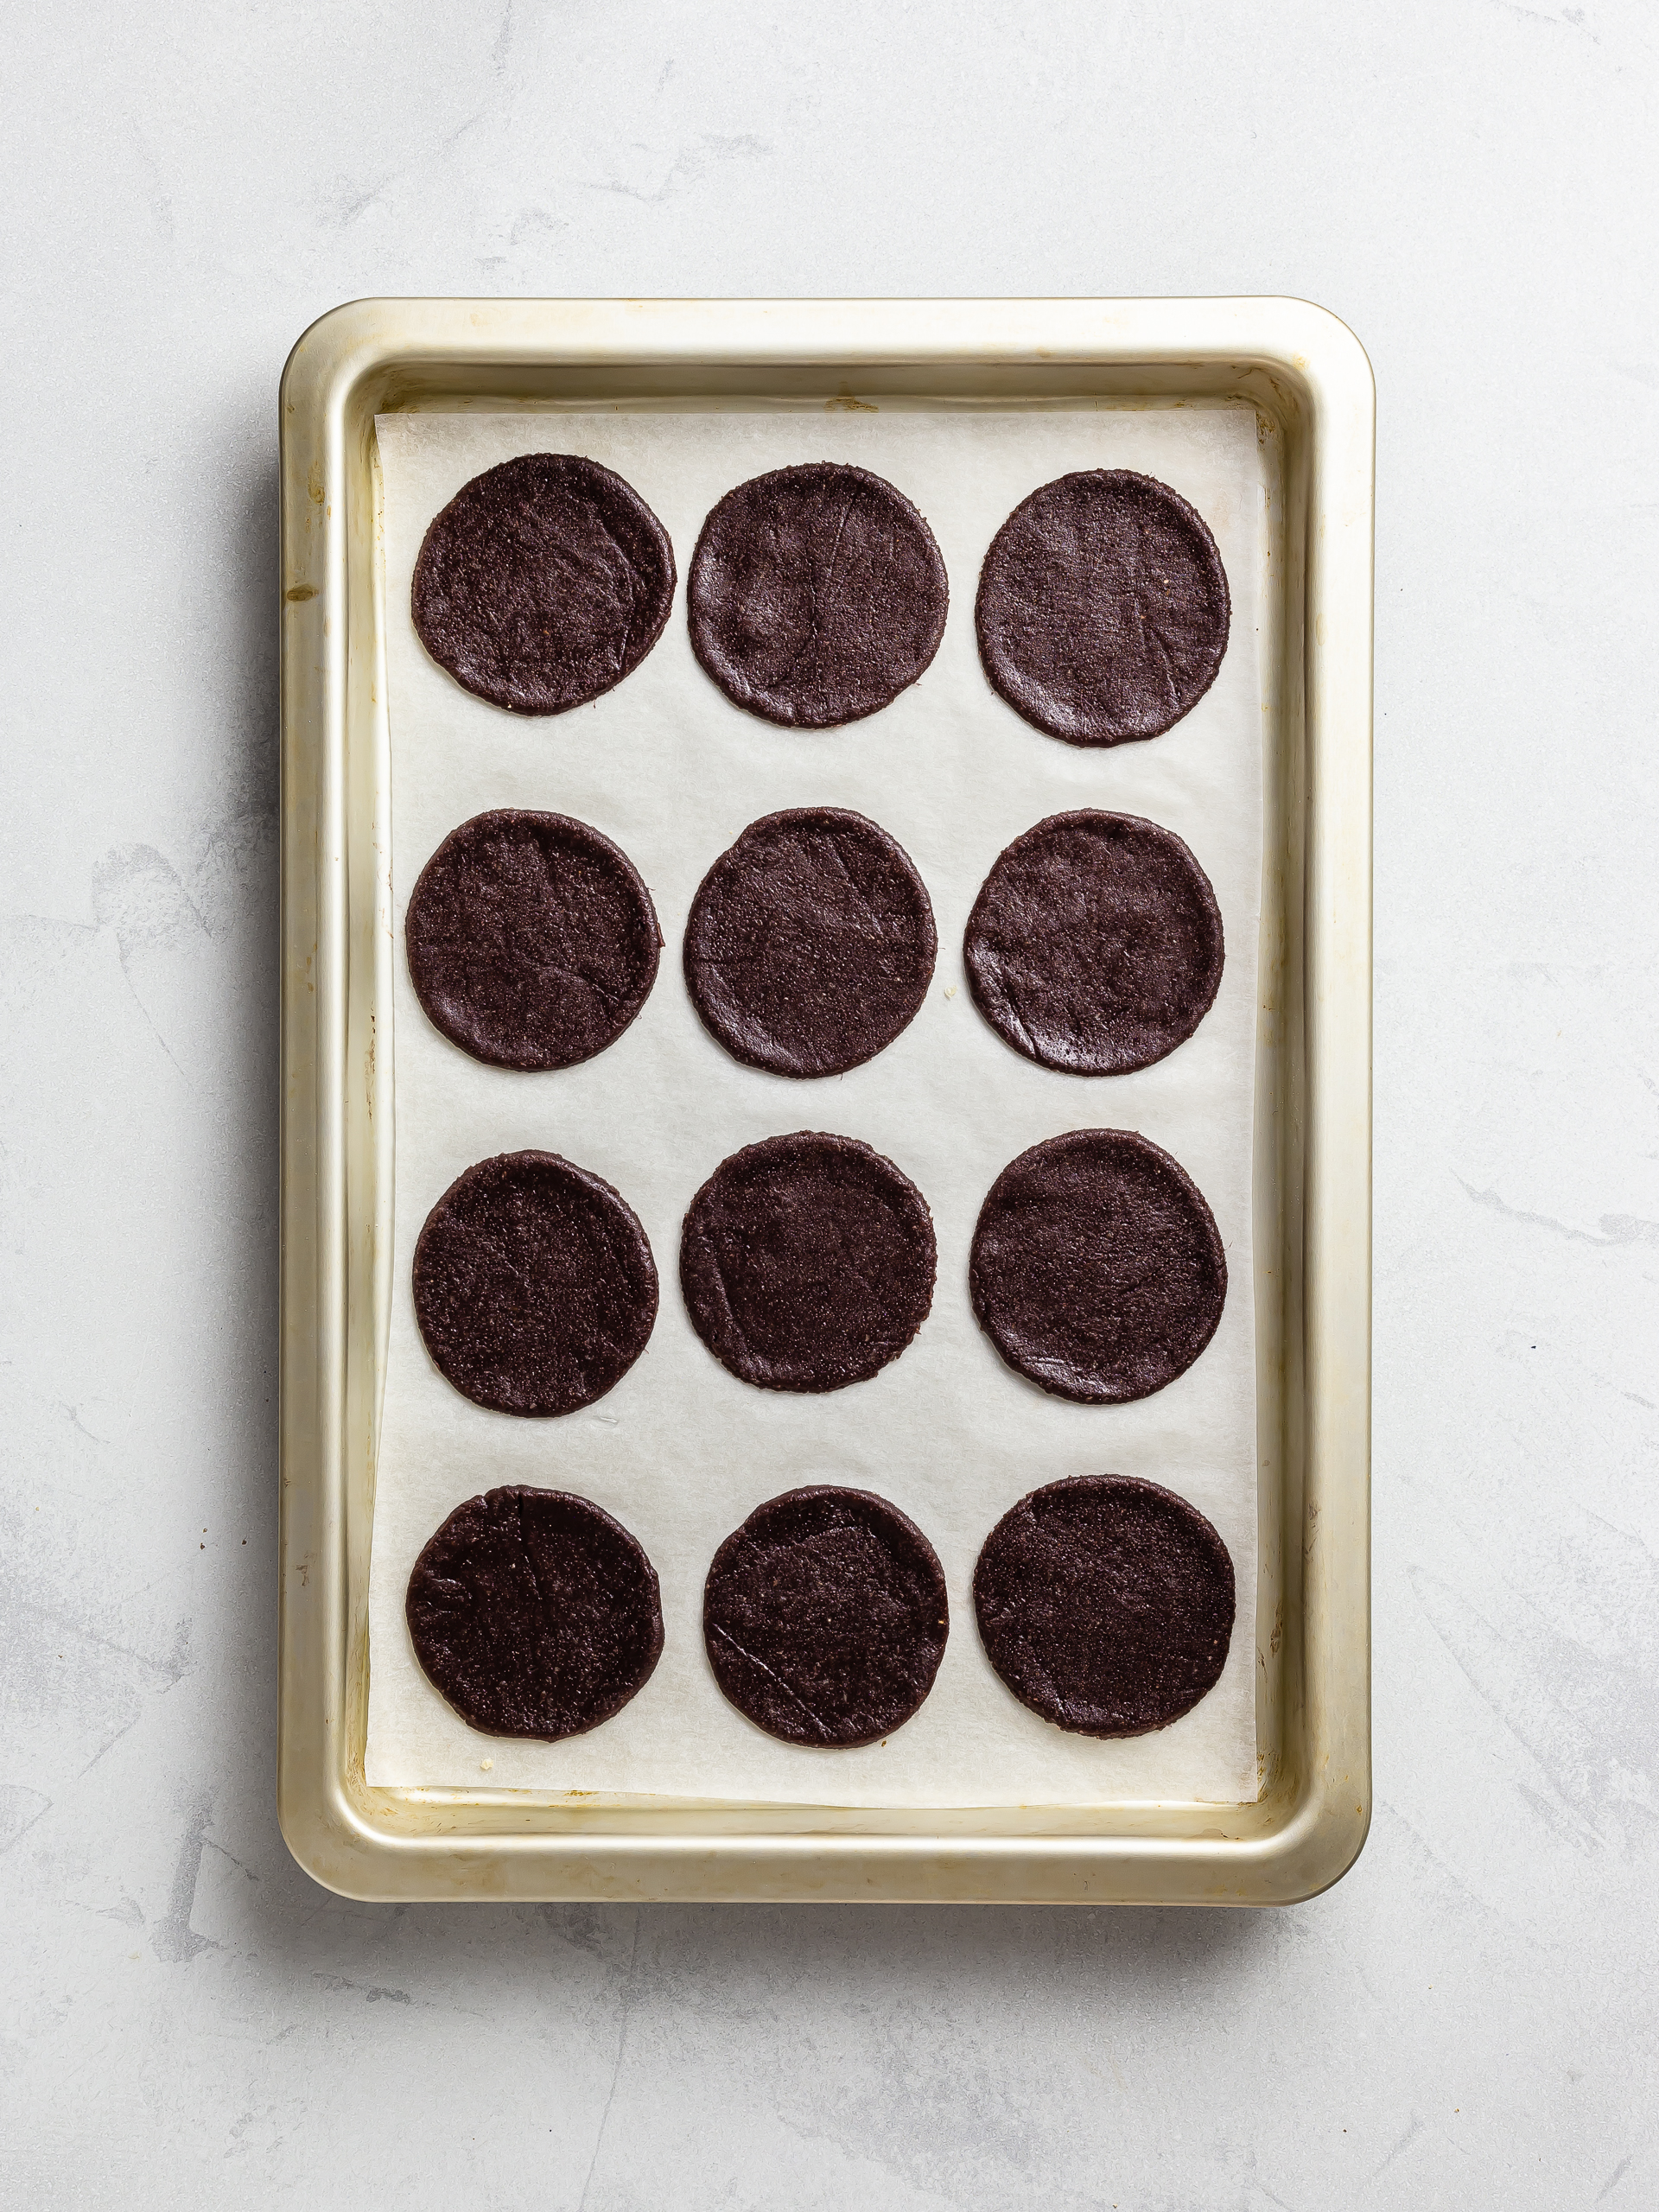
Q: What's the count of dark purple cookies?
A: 12